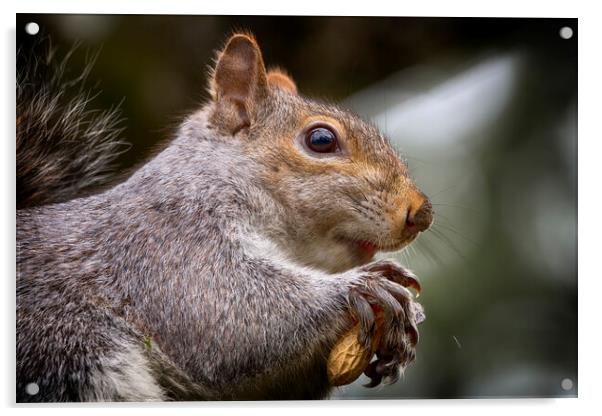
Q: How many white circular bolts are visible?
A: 4